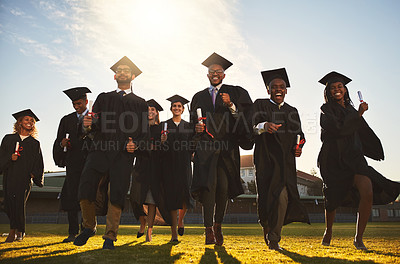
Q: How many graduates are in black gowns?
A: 8